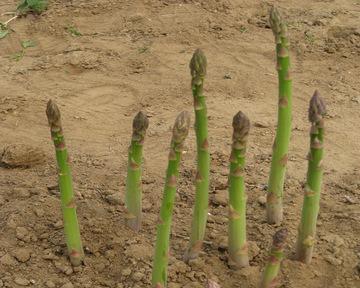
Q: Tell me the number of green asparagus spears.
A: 8